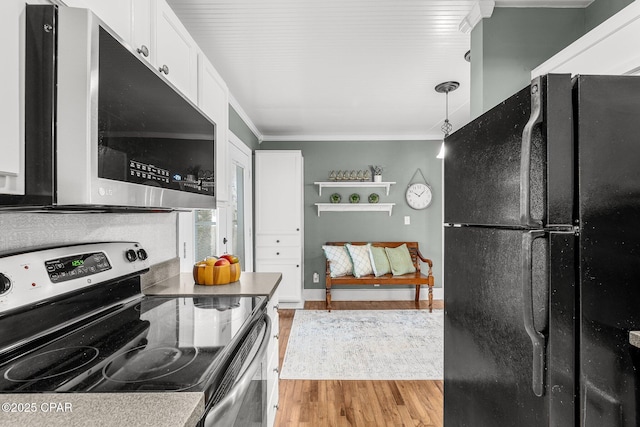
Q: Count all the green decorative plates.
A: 3